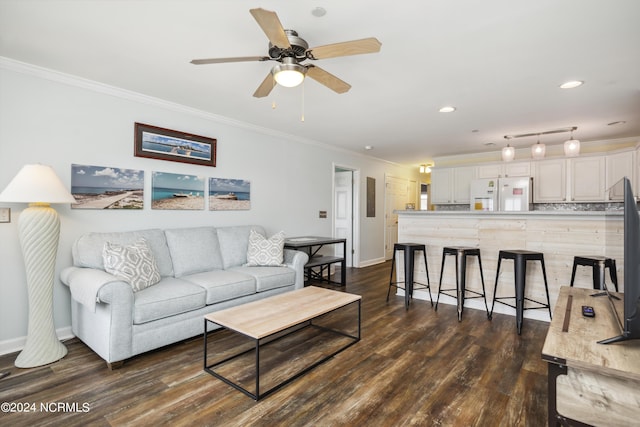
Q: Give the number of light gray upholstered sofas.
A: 1